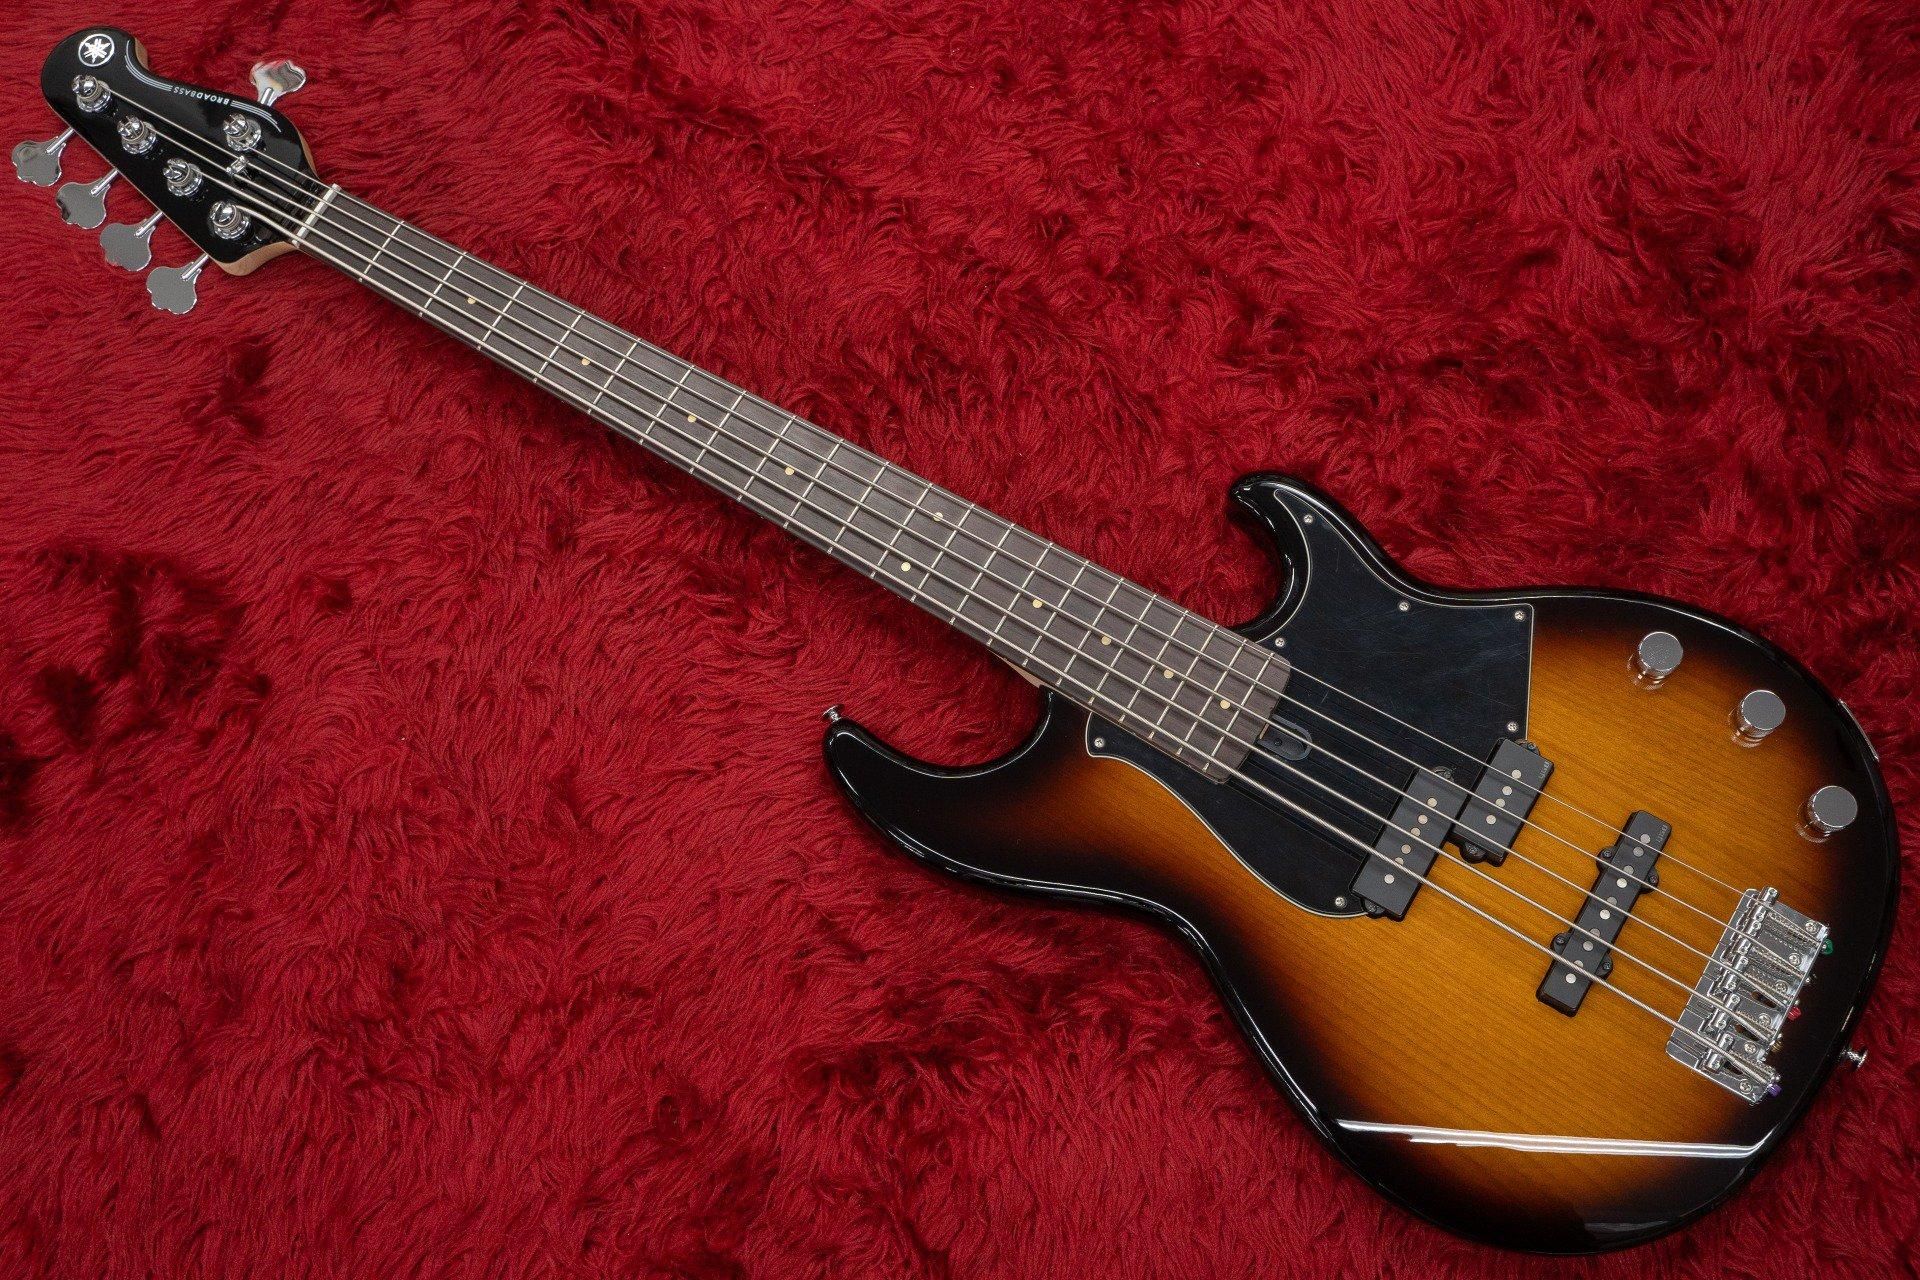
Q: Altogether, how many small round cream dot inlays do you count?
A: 10